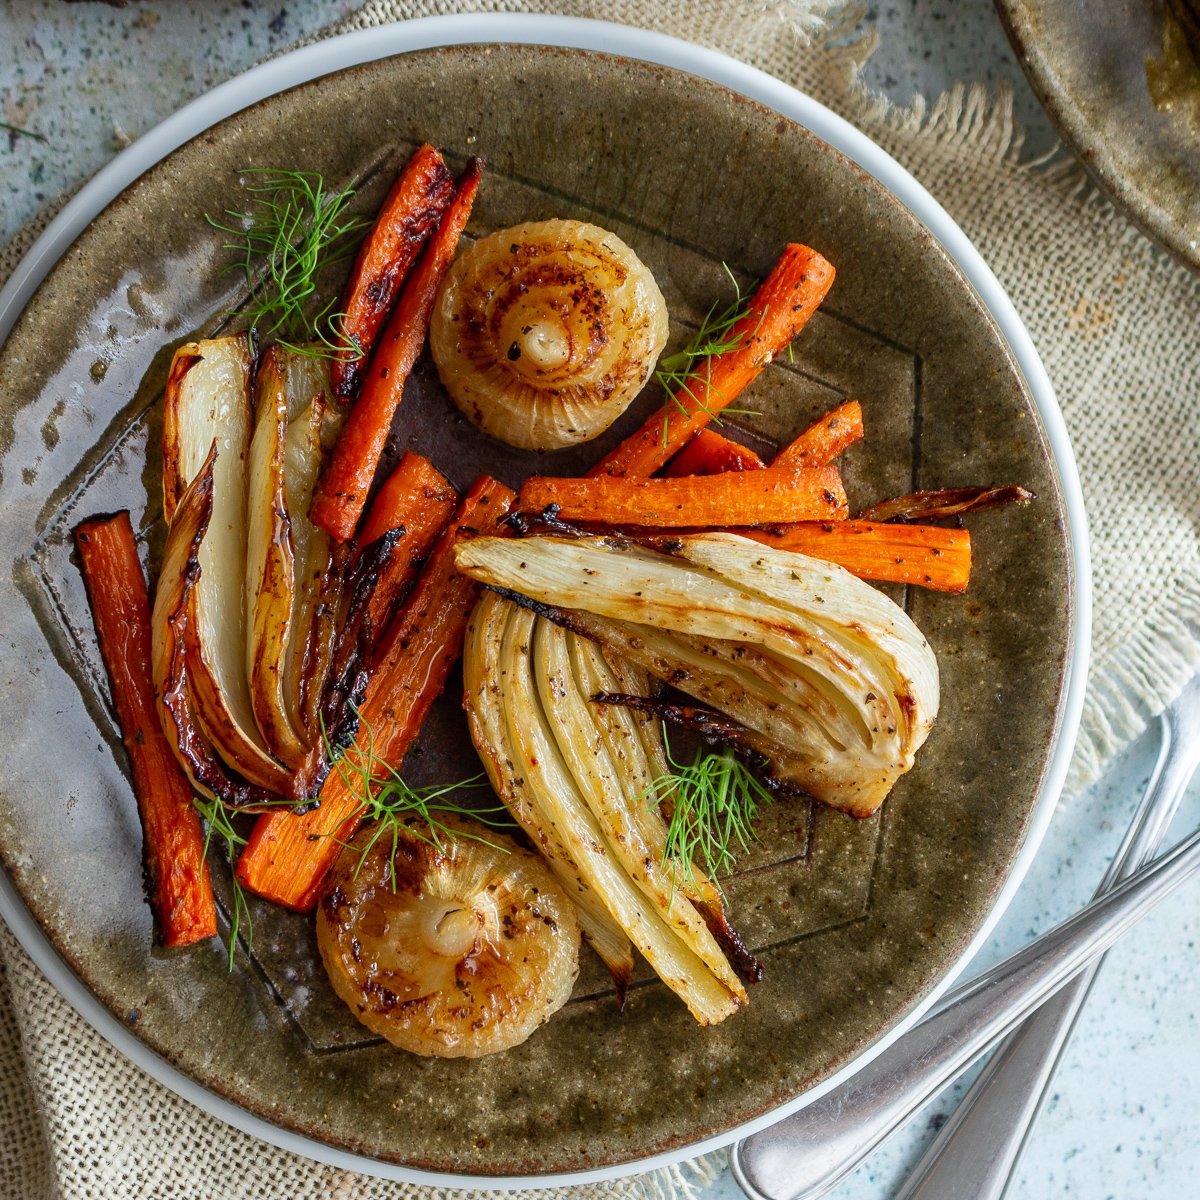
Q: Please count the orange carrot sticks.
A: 10